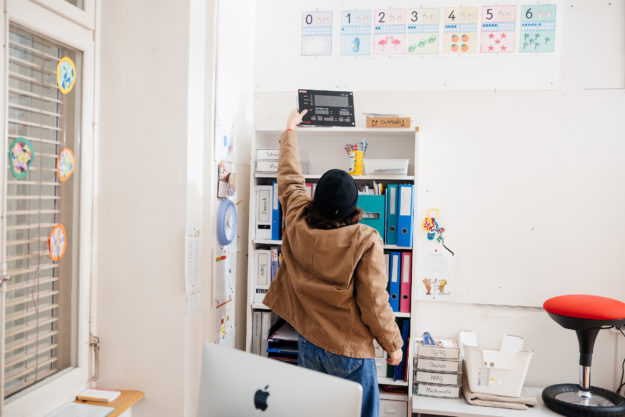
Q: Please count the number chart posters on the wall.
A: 7